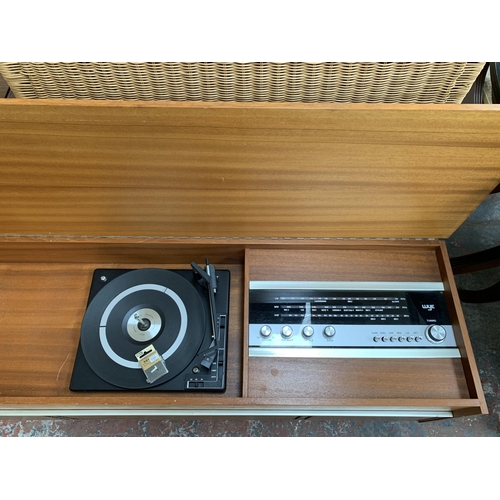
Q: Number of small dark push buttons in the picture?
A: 6